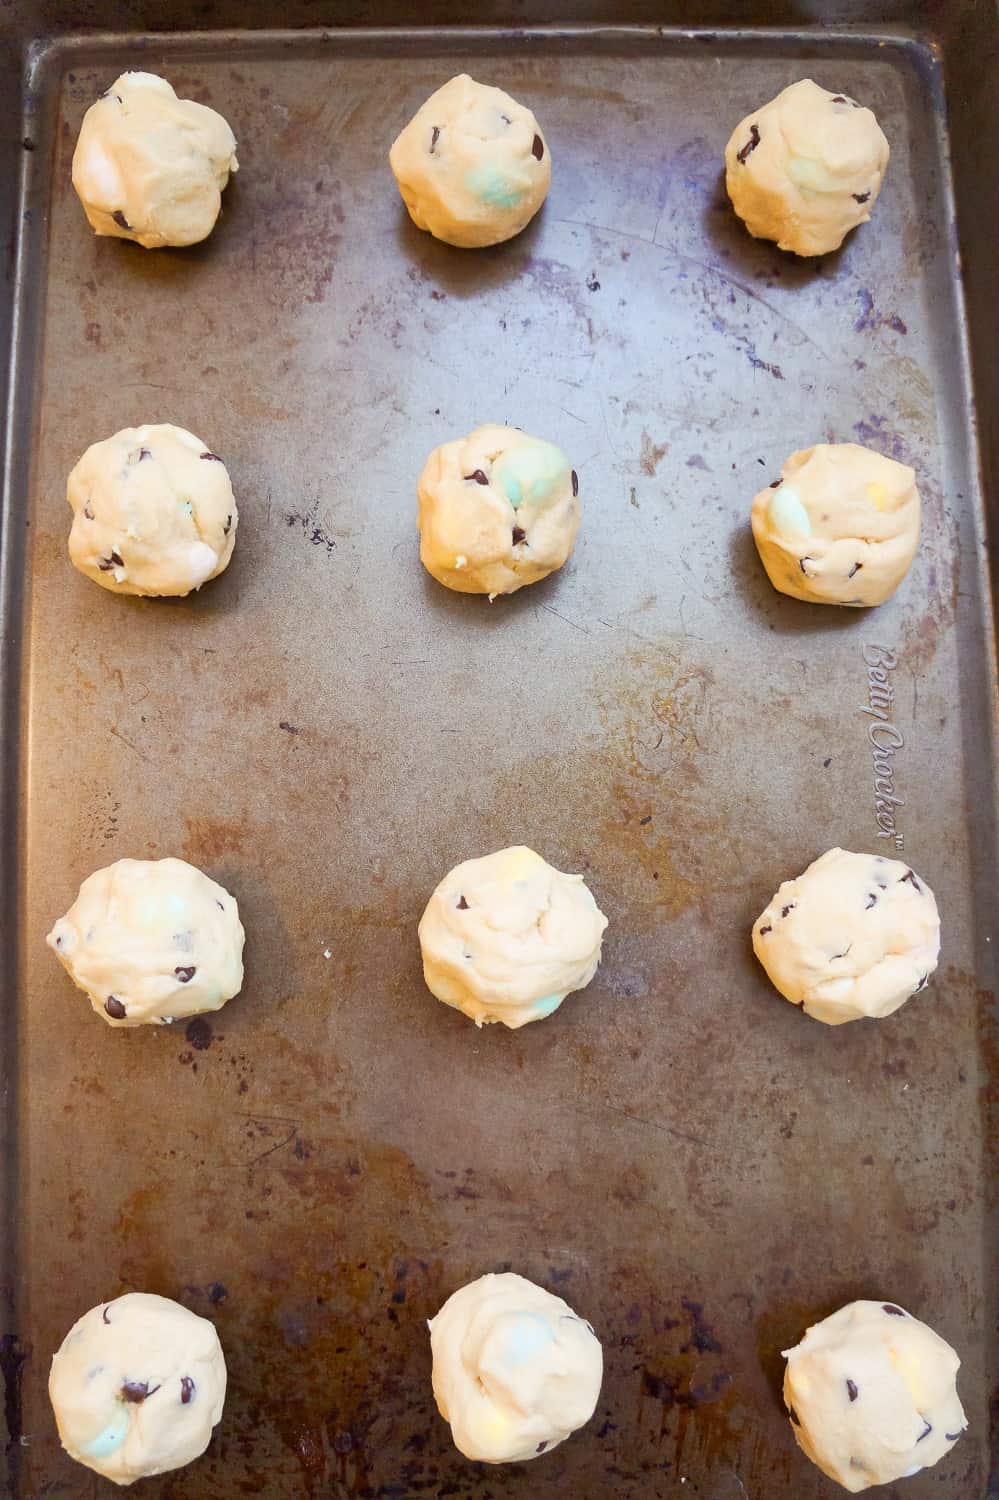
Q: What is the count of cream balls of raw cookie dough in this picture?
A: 12